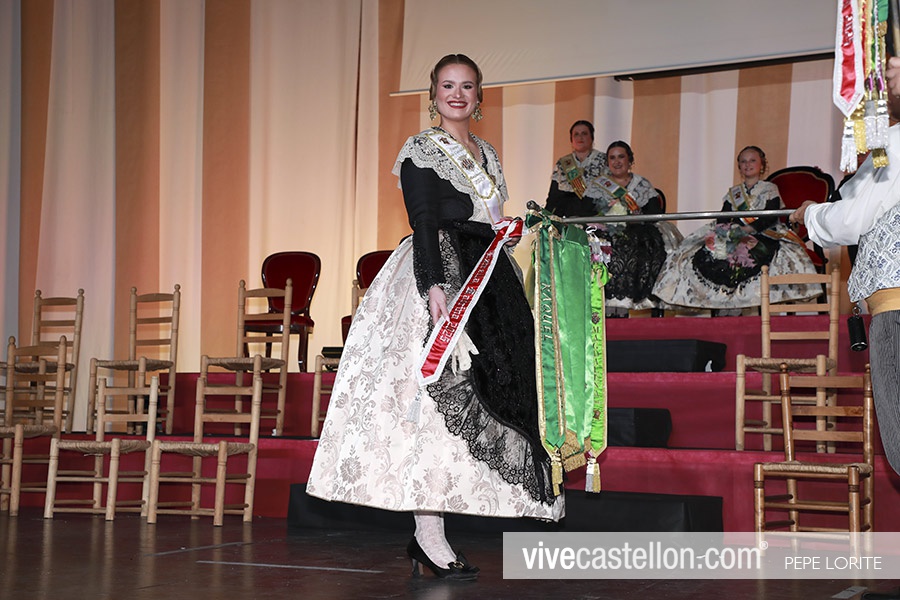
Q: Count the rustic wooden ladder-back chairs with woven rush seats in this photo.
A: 9